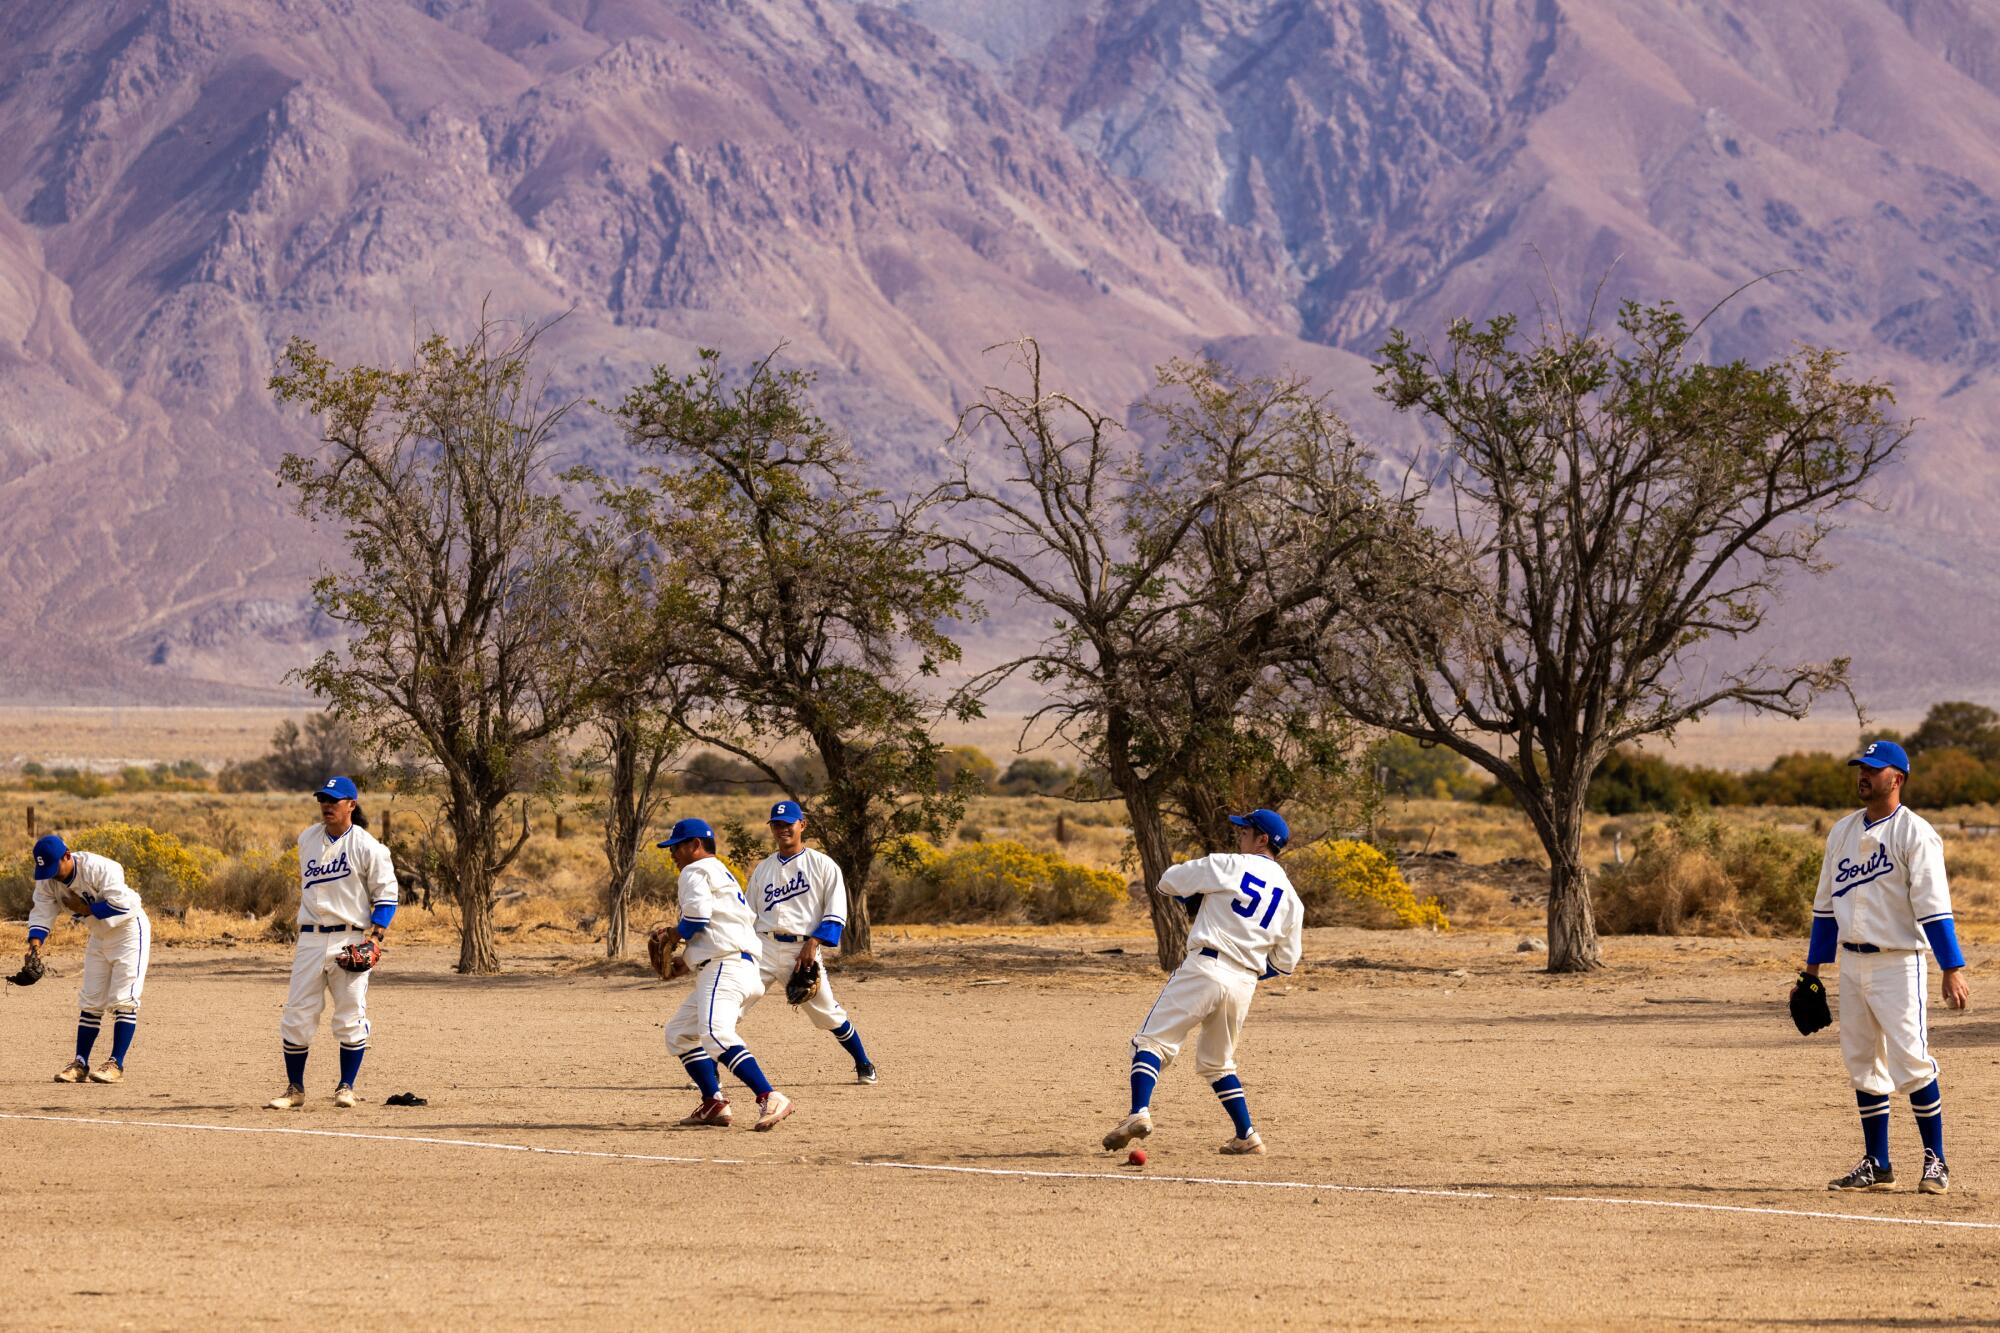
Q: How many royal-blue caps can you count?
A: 6